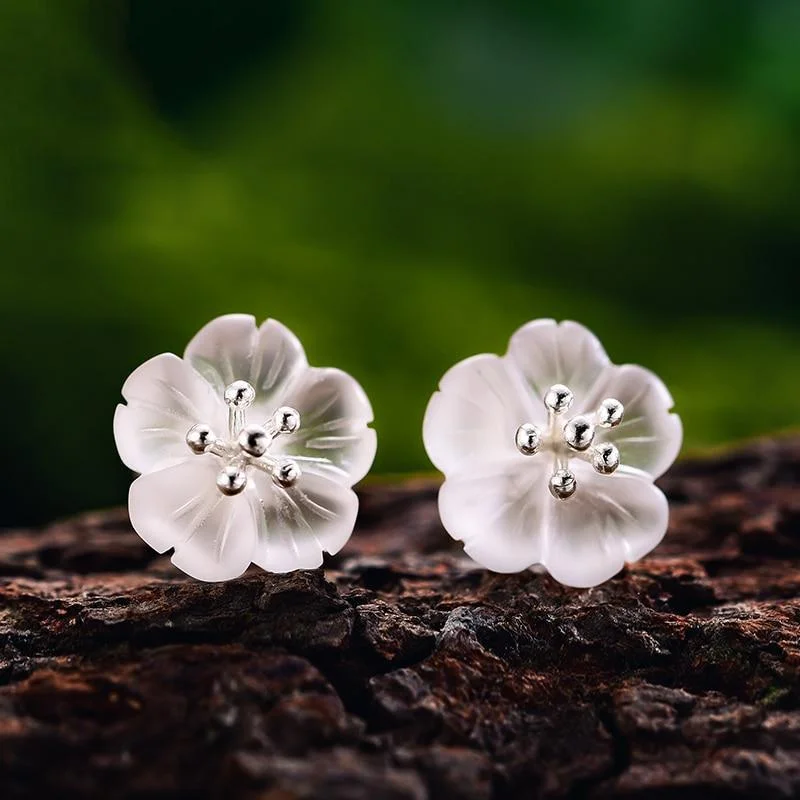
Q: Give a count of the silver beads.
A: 12